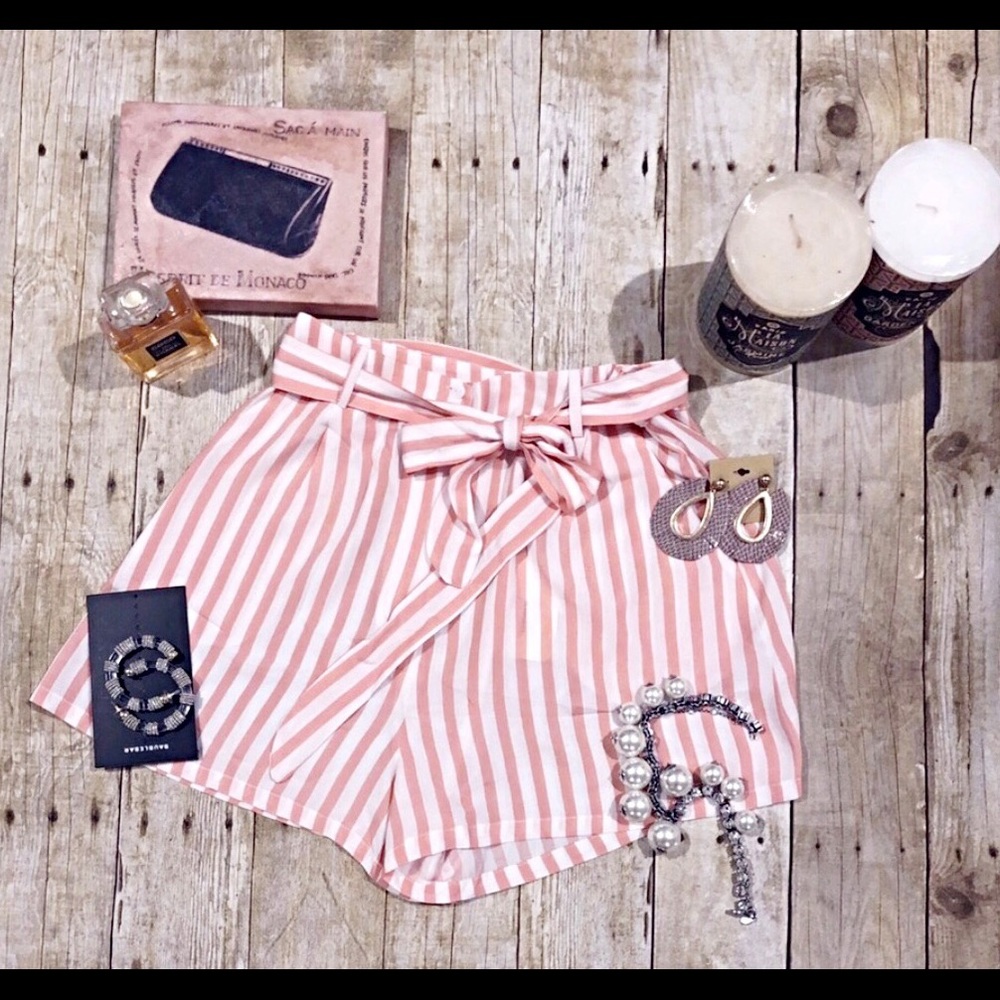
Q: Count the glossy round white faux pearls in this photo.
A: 11